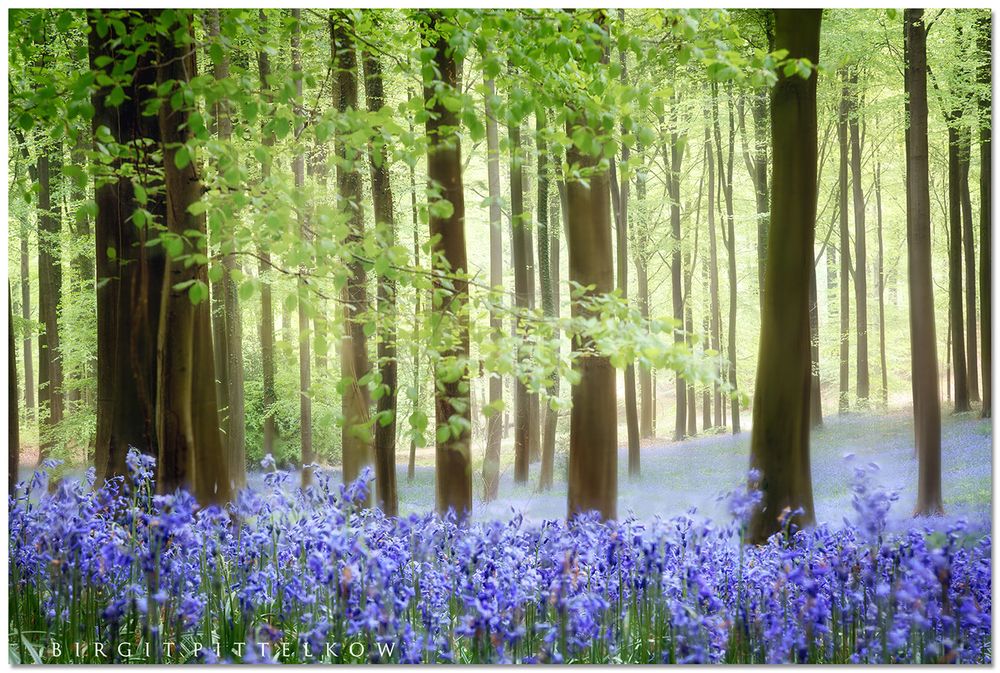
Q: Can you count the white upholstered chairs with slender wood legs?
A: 0